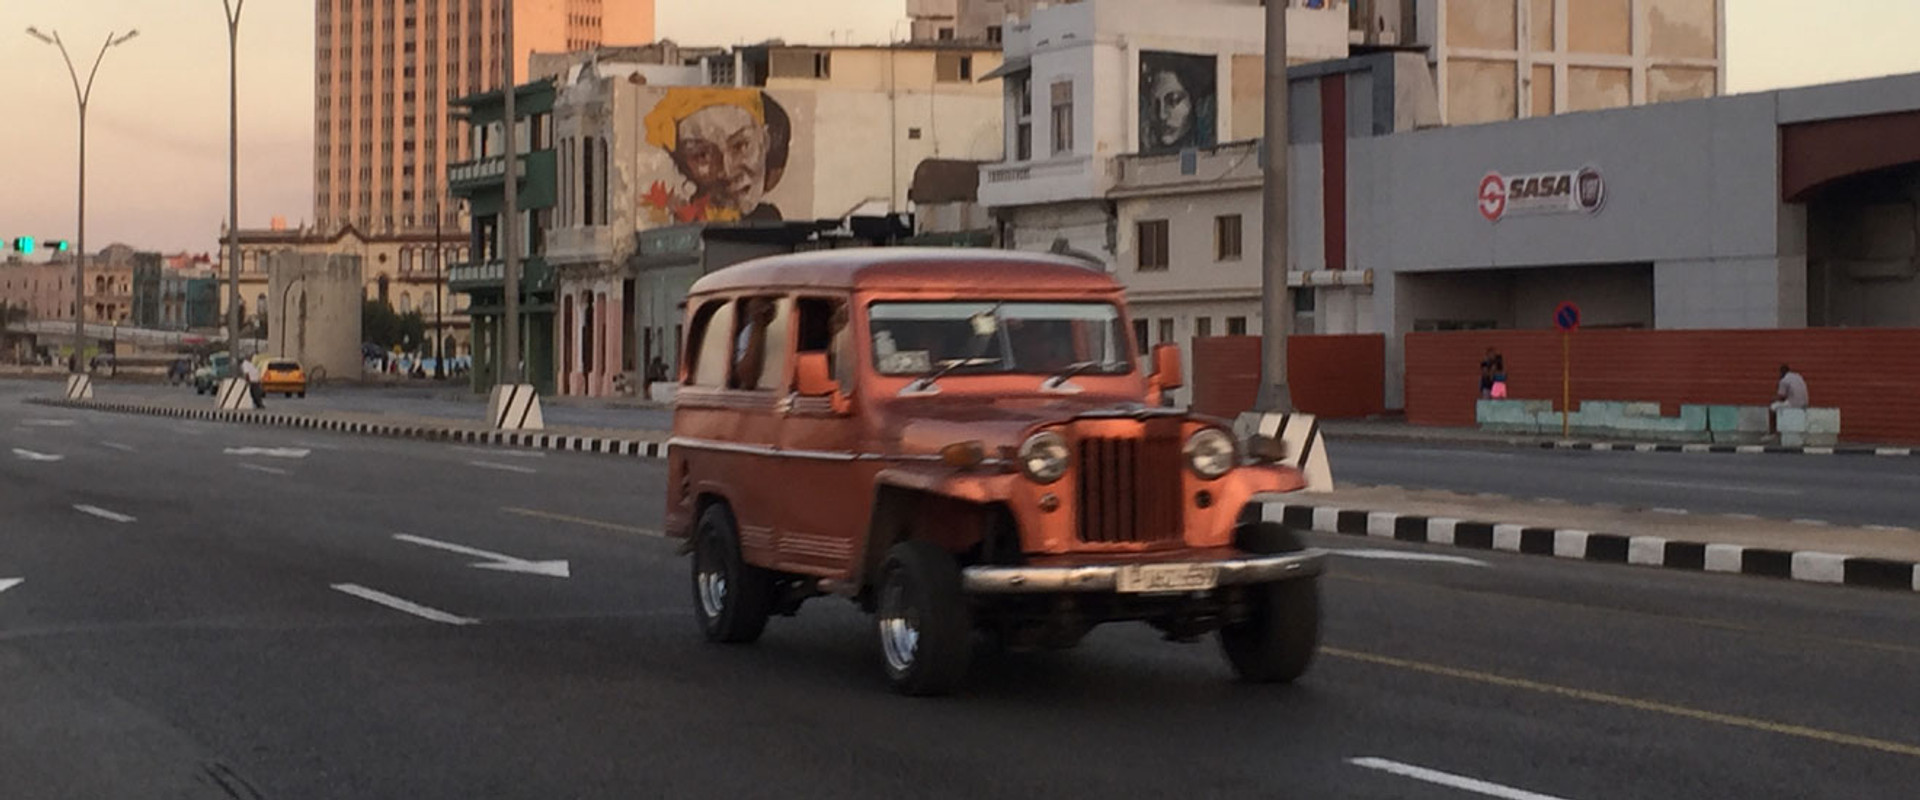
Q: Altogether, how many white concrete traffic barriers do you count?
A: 4